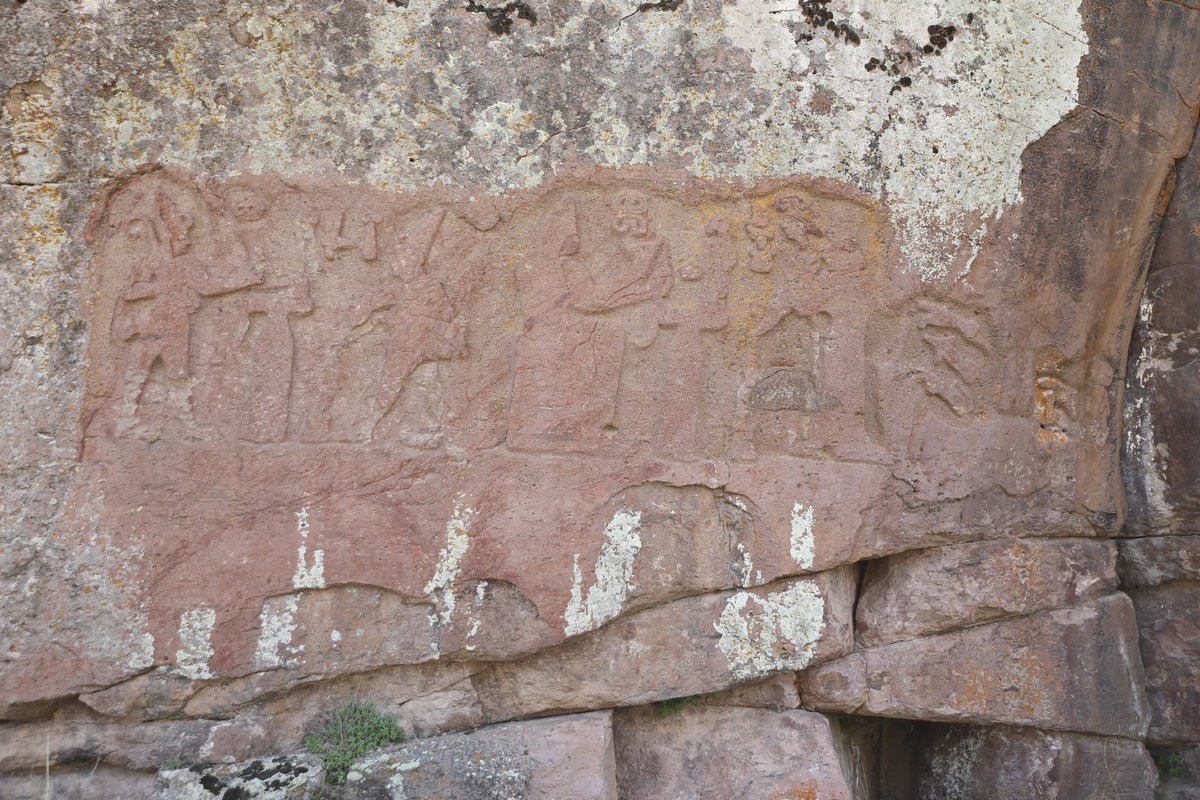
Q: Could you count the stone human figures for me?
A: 4